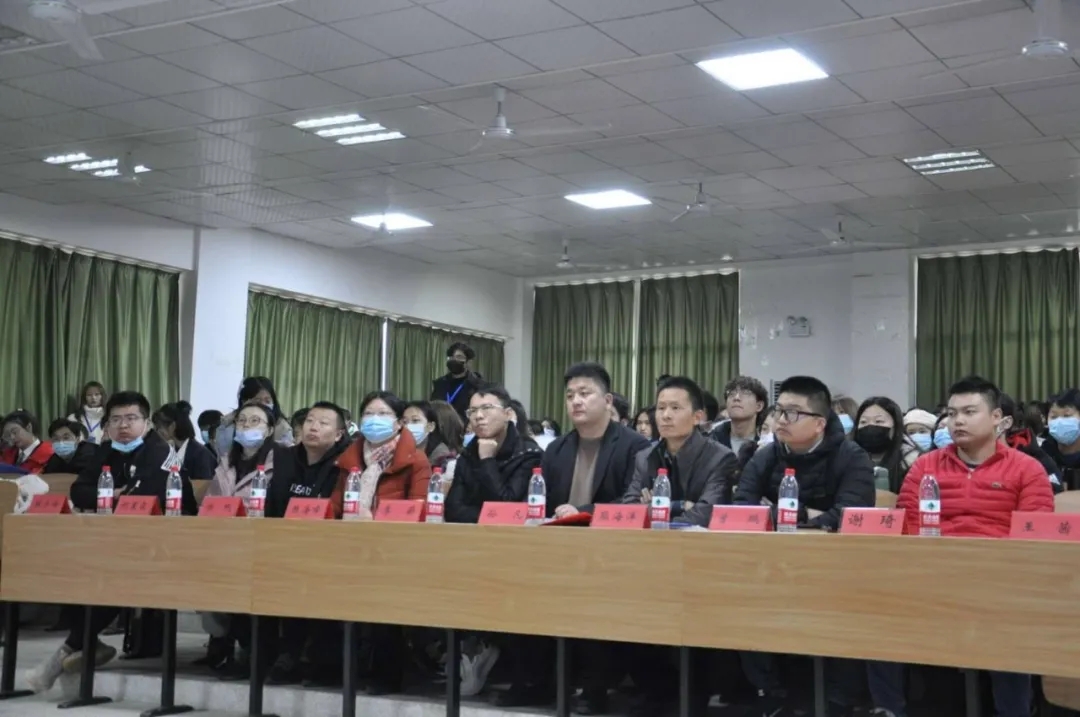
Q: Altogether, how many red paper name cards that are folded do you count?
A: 10